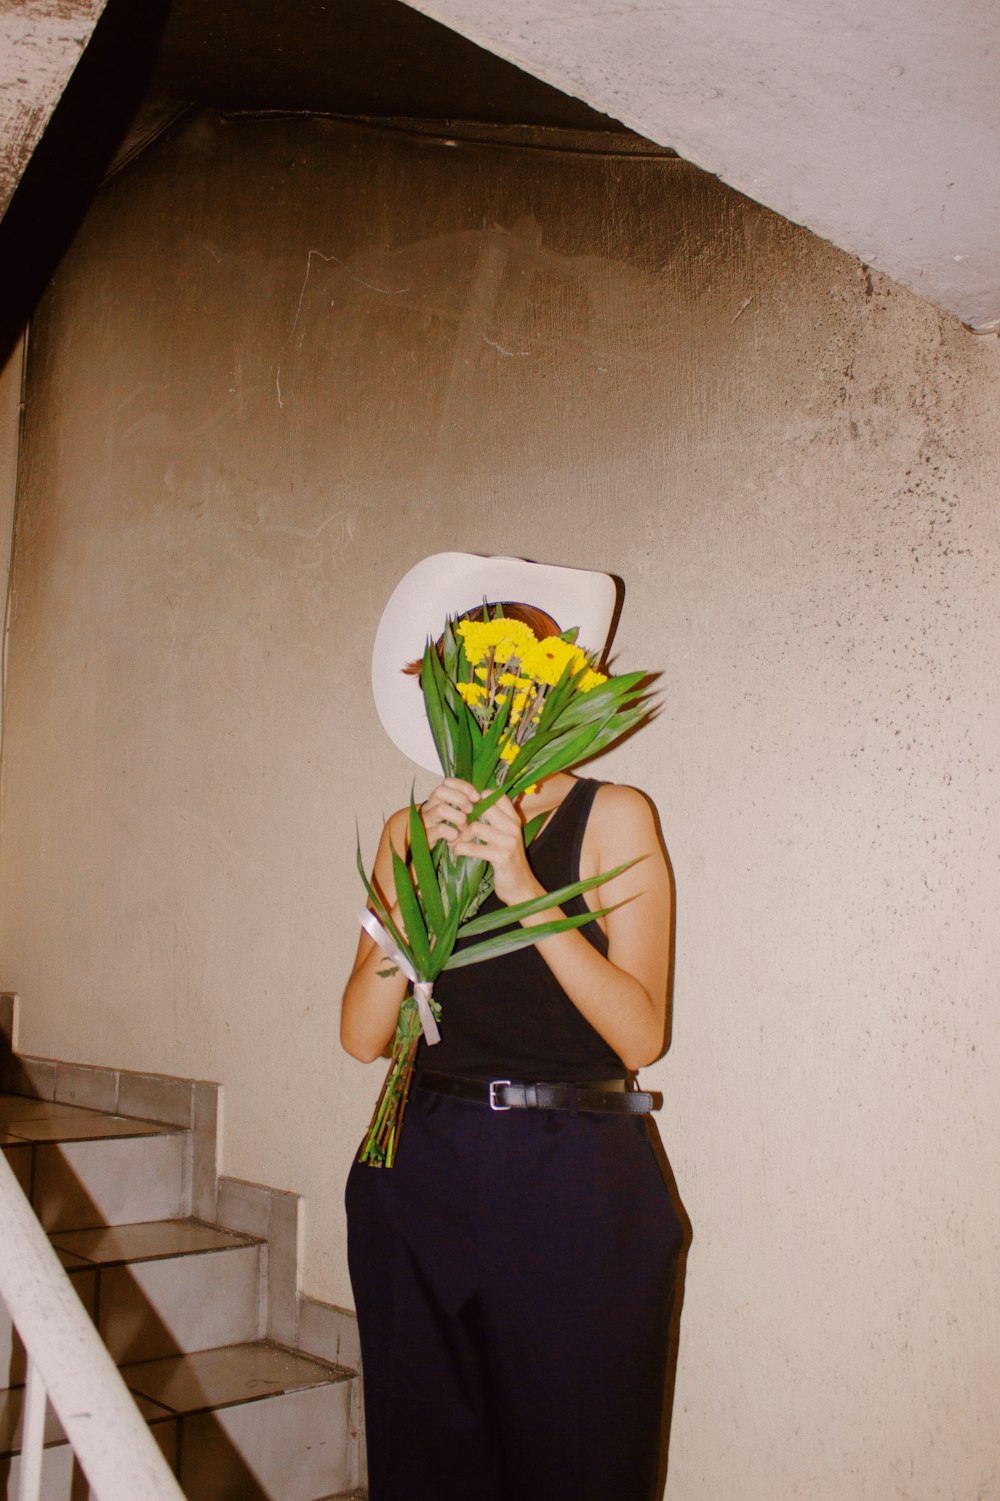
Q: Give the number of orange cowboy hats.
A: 0